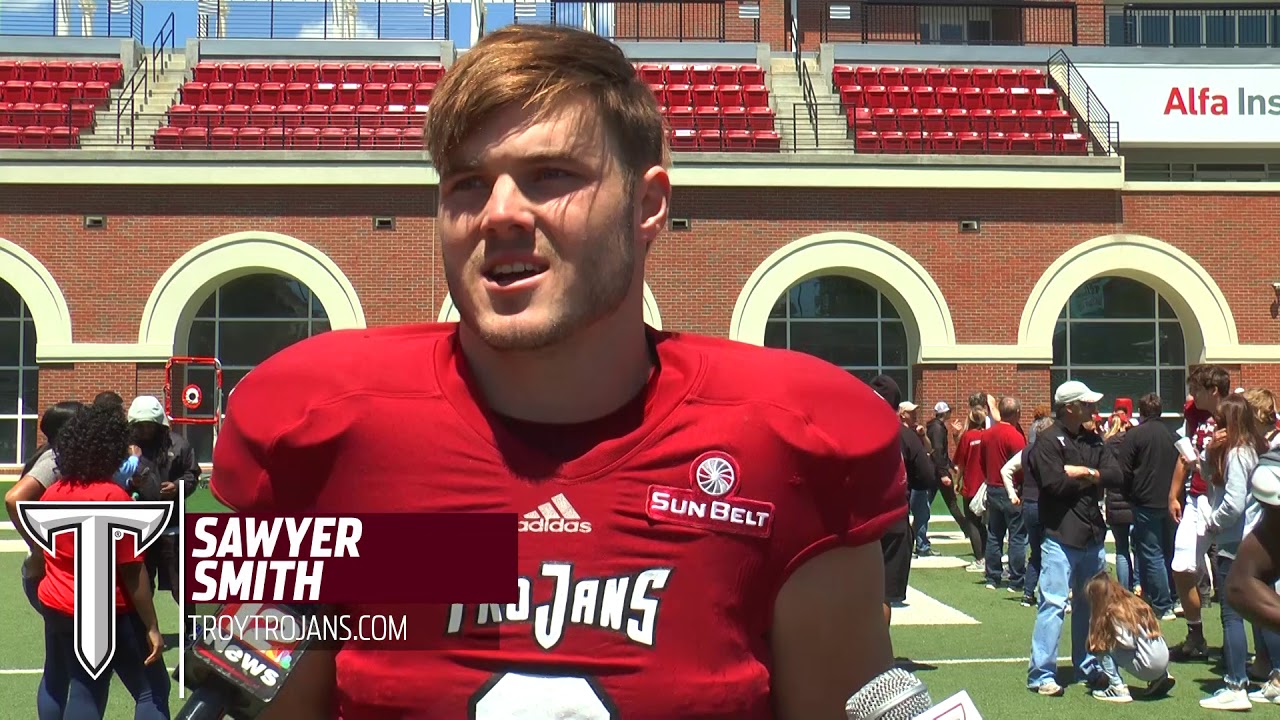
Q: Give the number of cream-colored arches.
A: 5